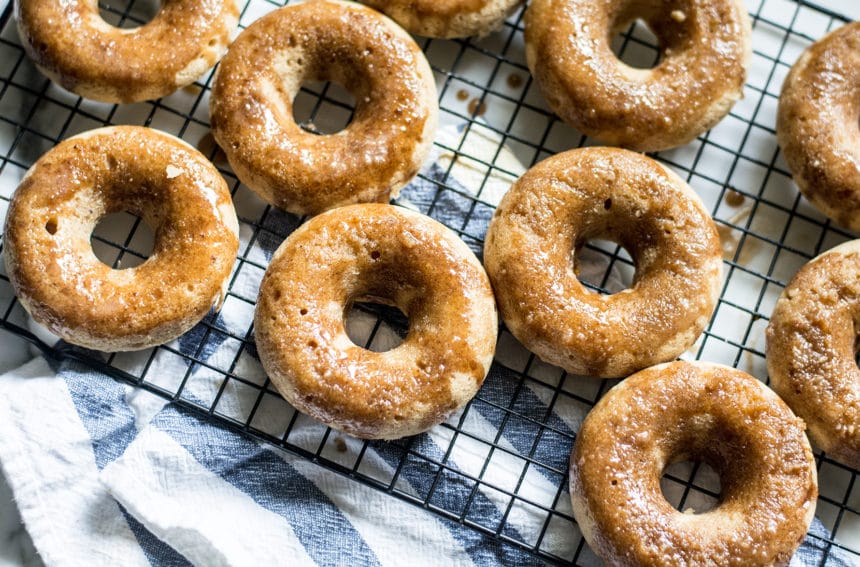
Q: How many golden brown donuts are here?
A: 10